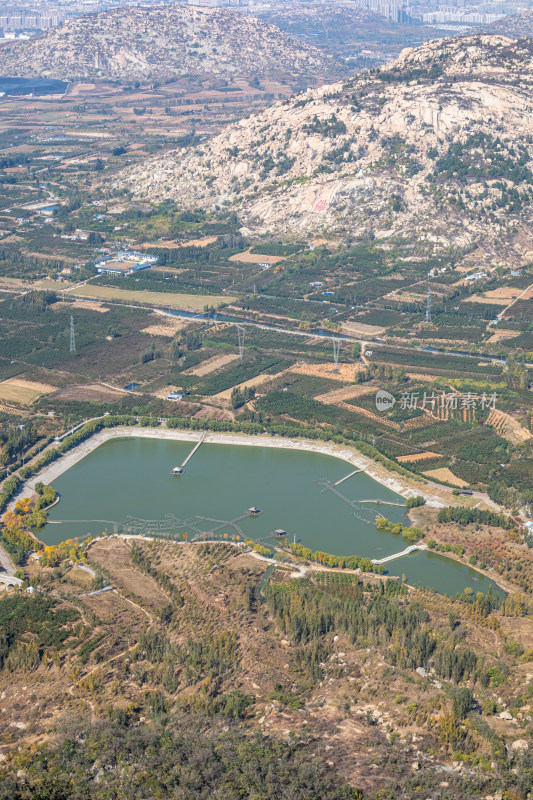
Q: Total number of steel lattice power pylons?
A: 4